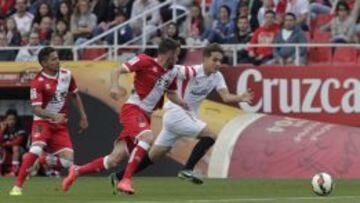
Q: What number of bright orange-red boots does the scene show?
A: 2